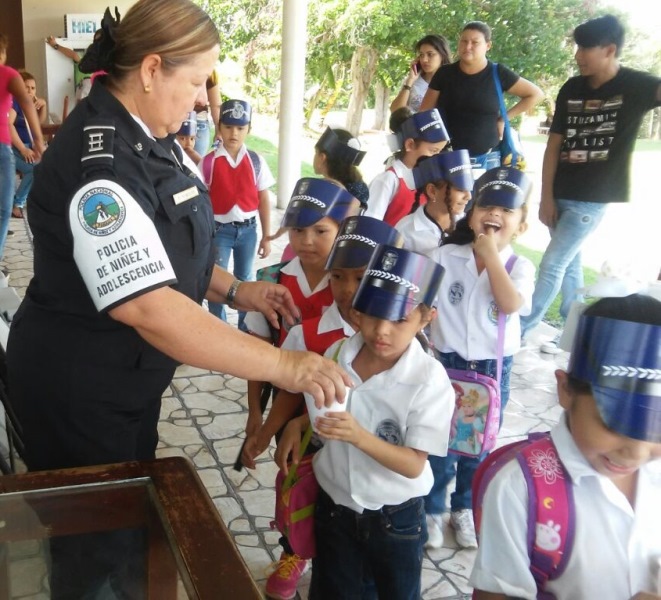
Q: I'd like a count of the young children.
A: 10